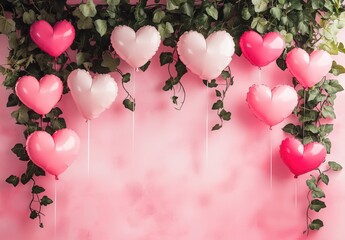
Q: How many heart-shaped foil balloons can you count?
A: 10